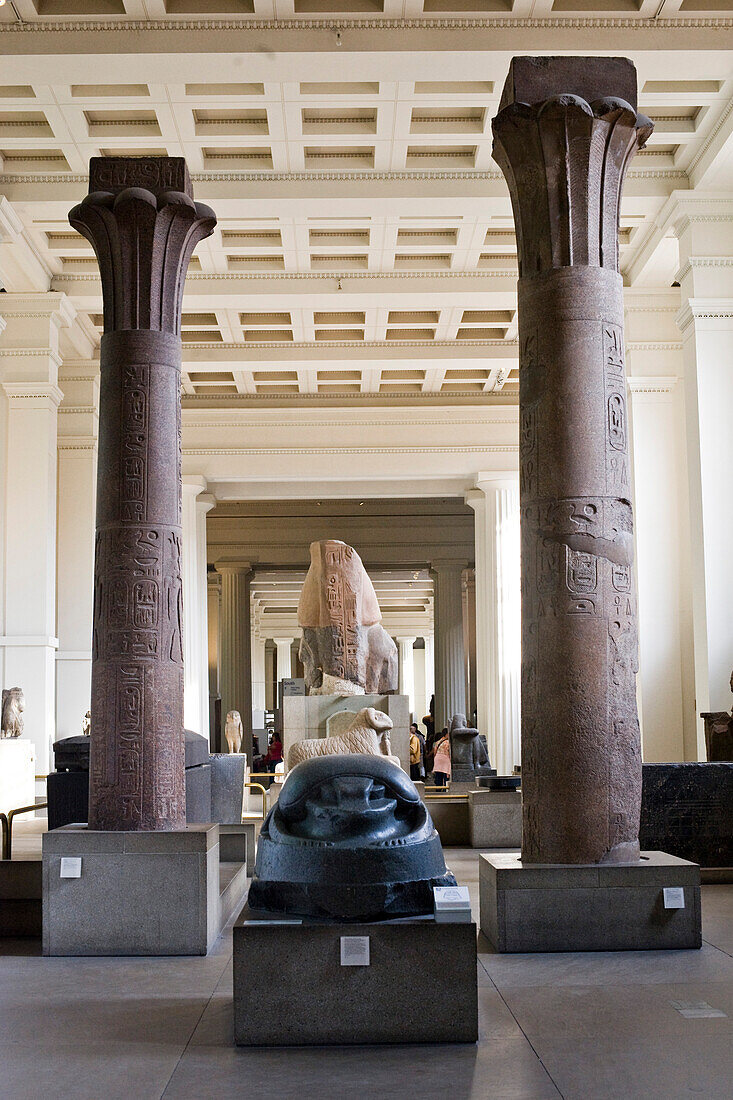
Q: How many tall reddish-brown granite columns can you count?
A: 2